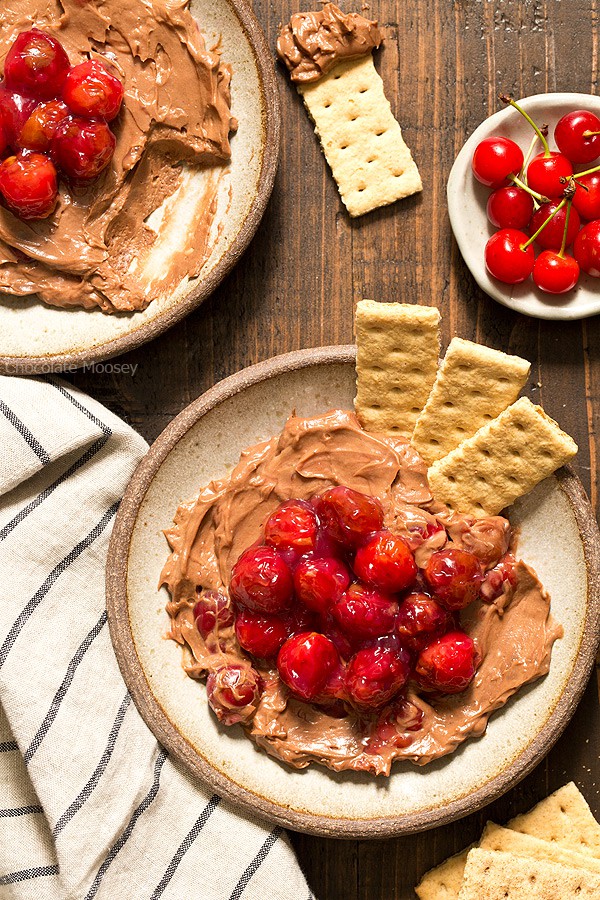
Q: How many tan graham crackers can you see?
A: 7